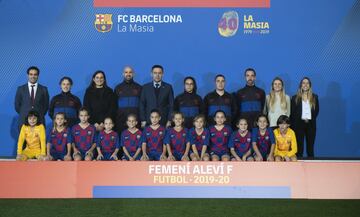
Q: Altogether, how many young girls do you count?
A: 12